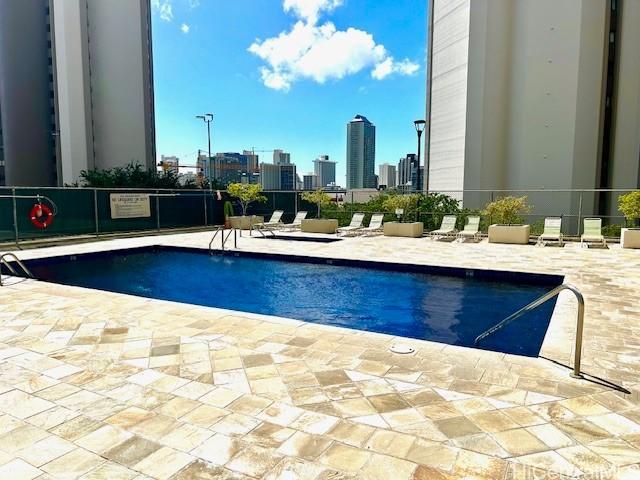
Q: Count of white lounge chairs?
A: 8